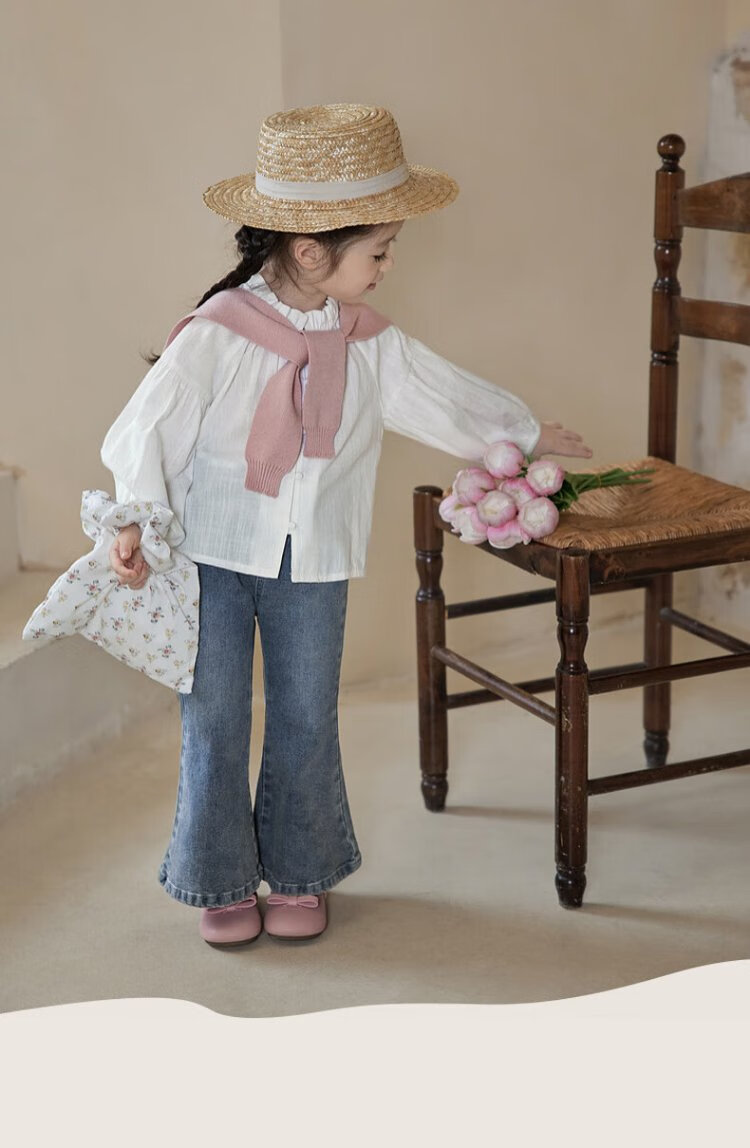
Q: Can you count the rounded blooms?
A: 9